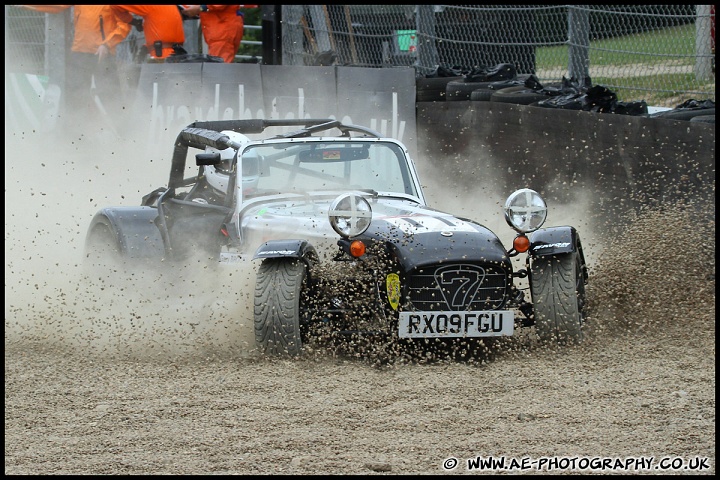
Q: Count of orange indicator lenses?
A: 2